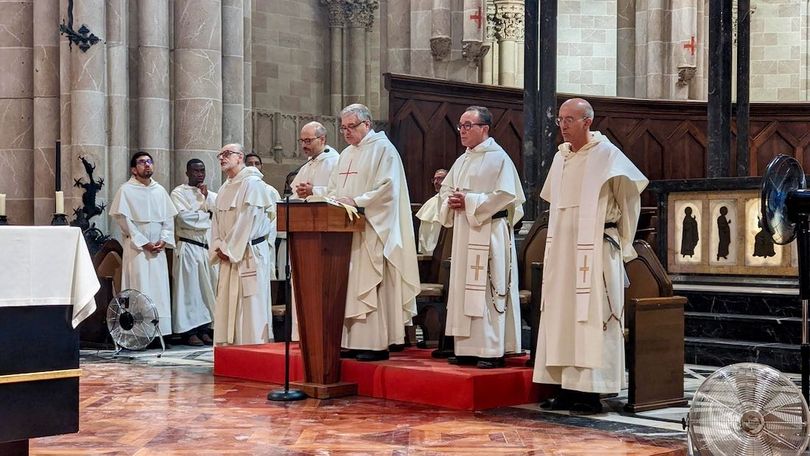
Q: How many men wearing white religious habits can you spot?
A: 9